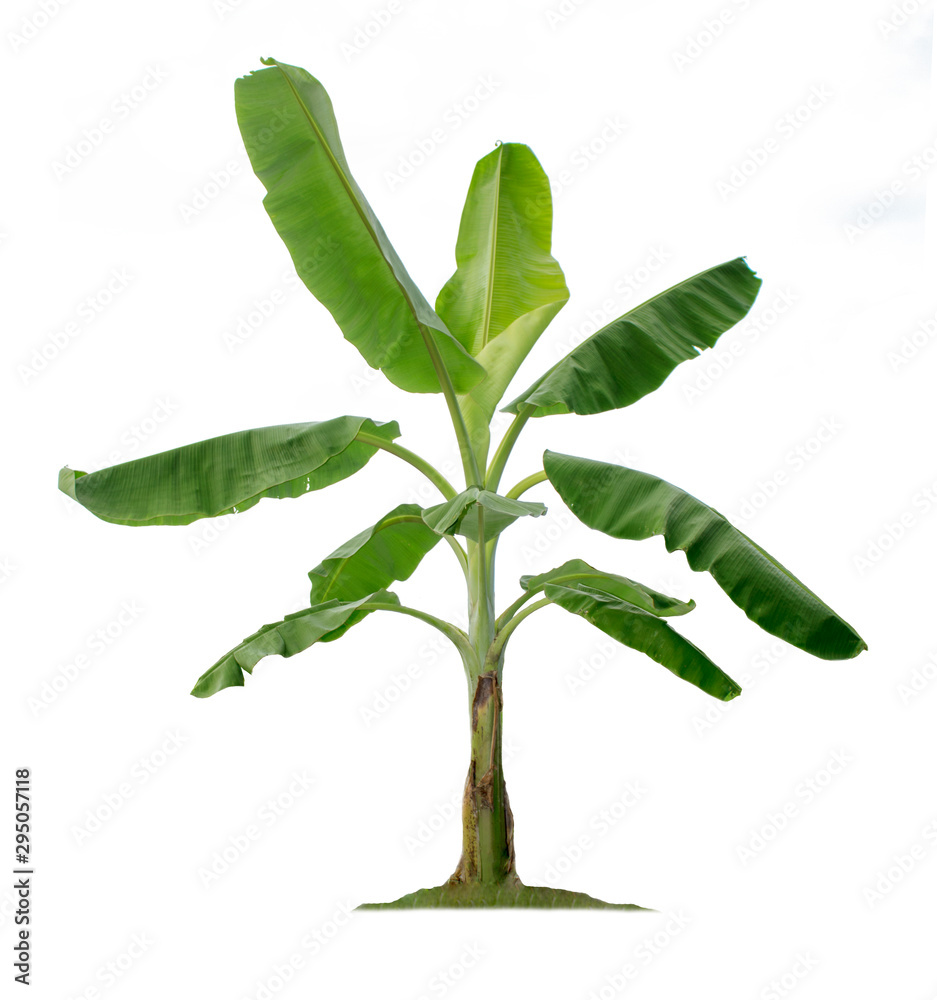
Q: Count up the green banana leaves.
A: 10